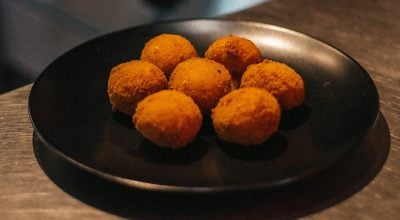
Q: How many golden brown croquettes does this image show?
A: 7